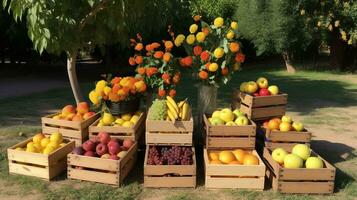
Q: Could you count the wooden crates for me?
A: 11